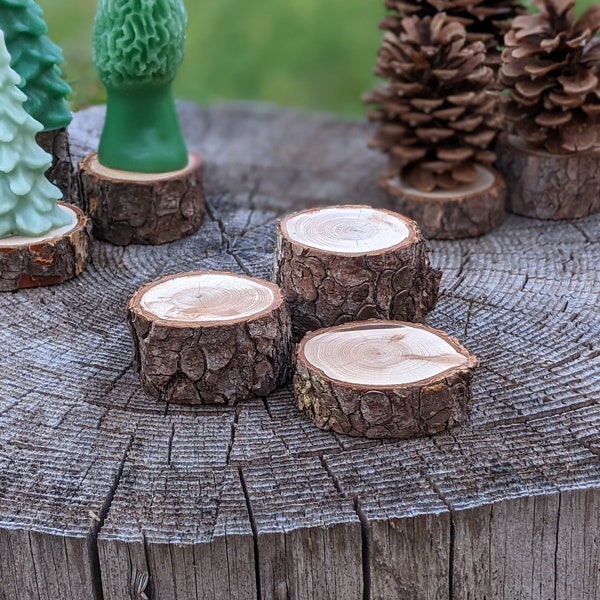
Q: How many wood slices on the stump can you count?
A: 8